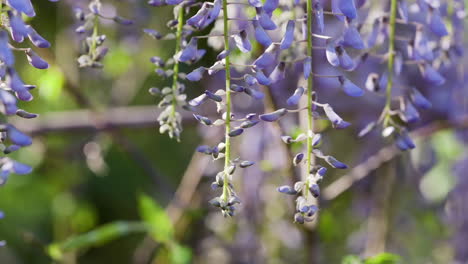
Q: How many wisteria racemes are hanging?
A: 6